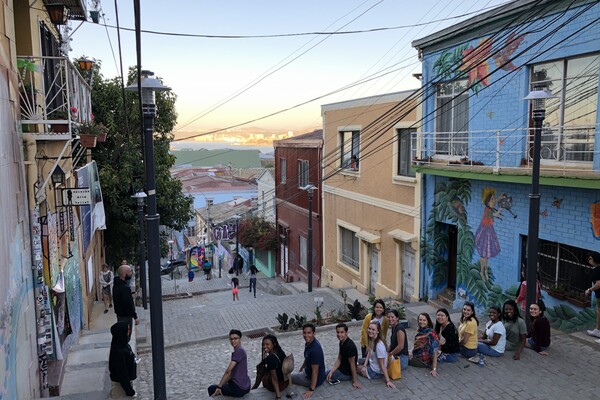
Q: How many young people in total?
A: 13